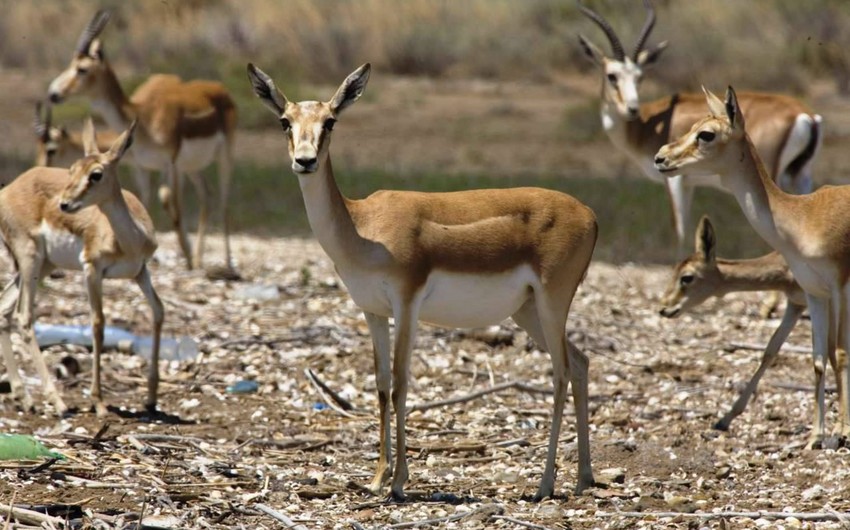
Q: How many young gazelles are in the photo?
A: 2